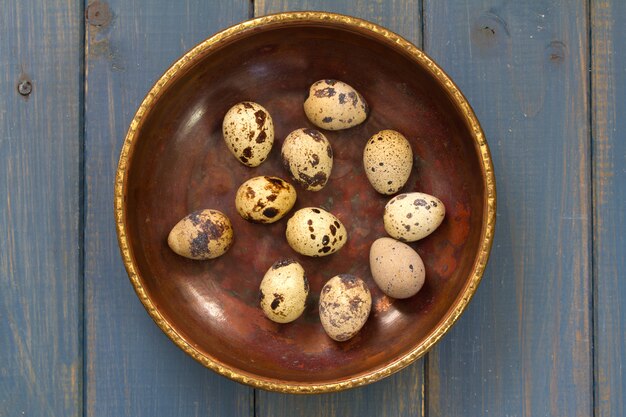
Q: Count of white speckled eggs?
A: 11